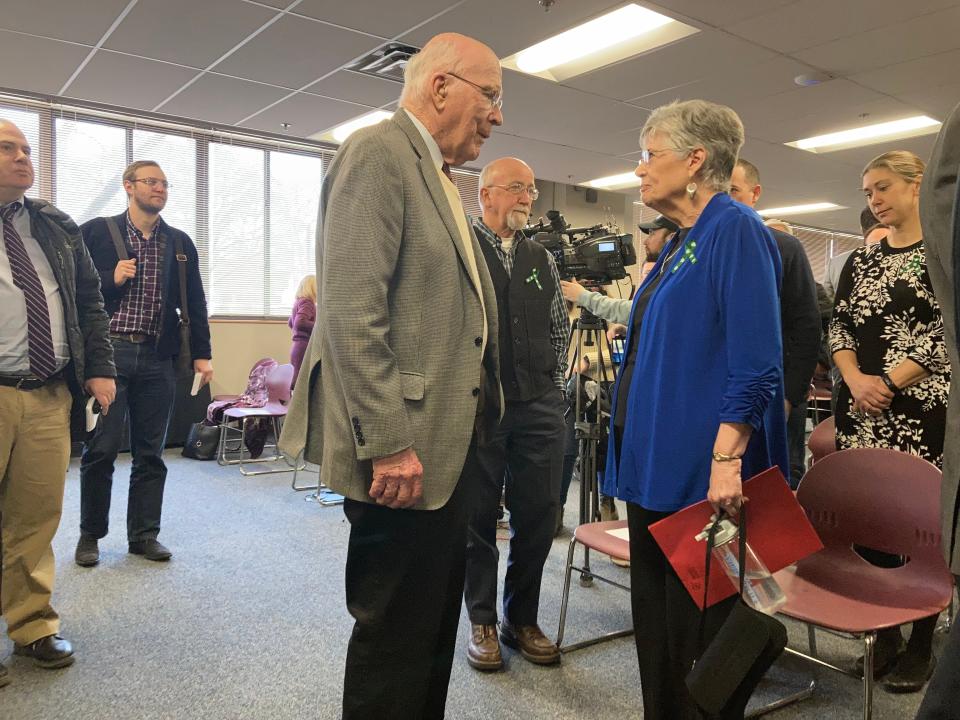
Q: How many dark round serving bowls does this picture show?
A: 0